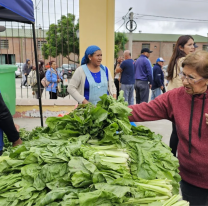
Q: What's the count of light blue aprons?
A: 1